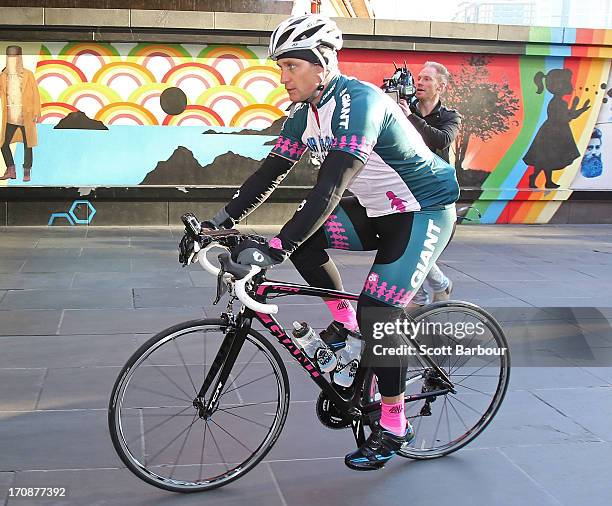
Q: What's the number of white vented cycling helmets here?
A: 1